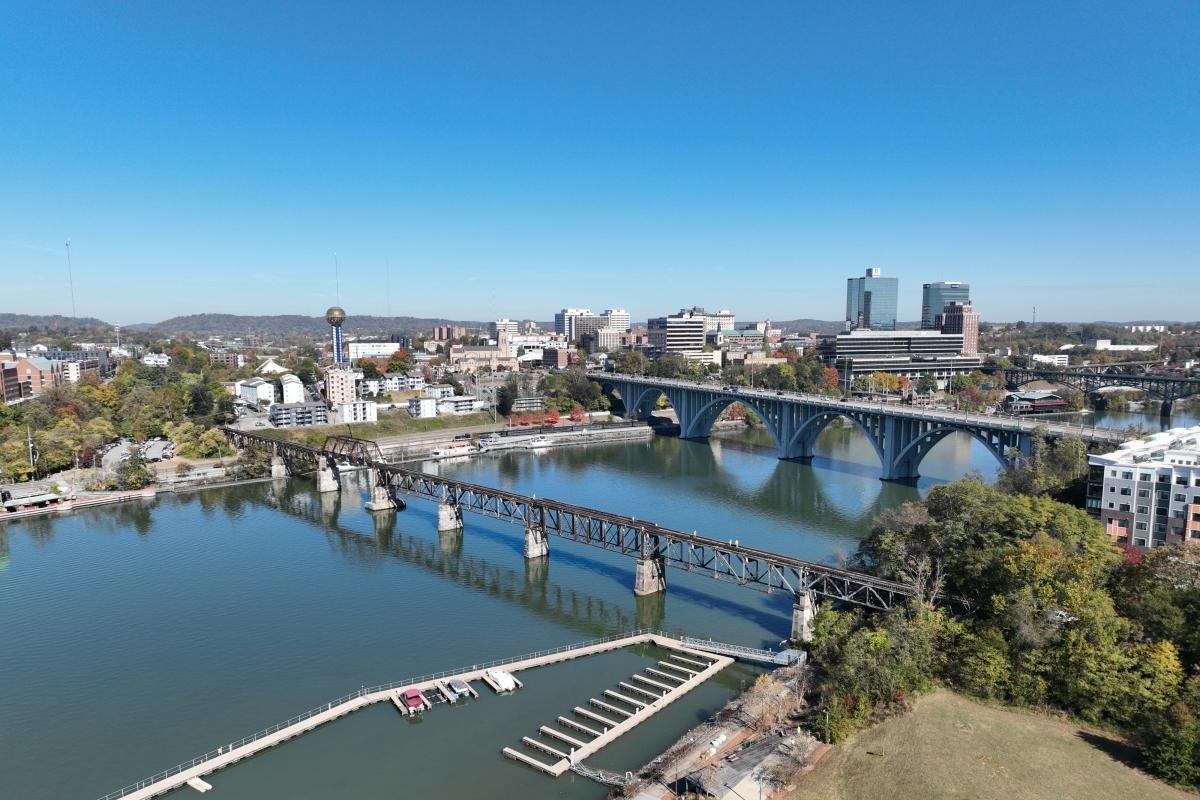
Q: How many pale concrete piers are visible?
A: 7